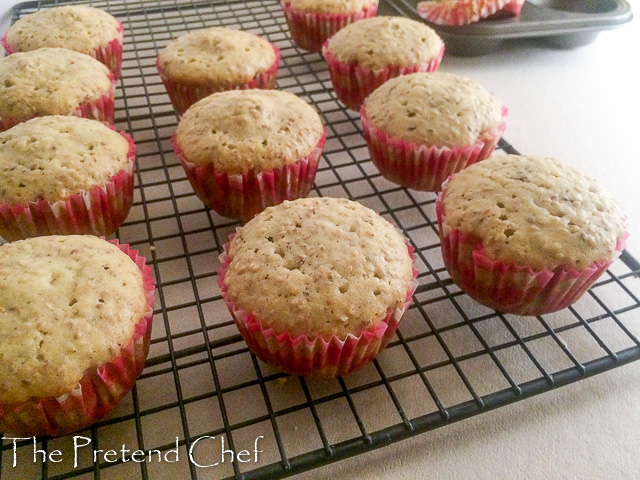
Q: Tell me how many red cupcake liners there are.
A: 12